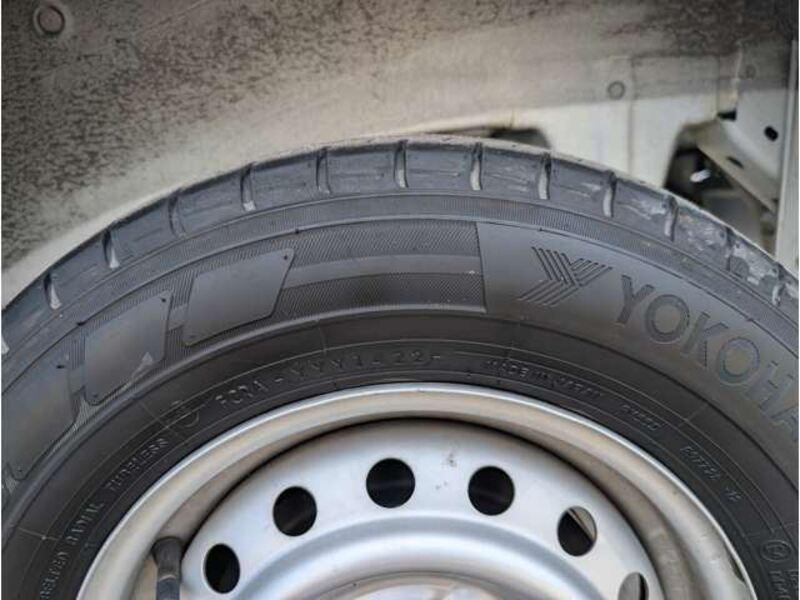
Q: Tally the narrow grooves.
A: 13